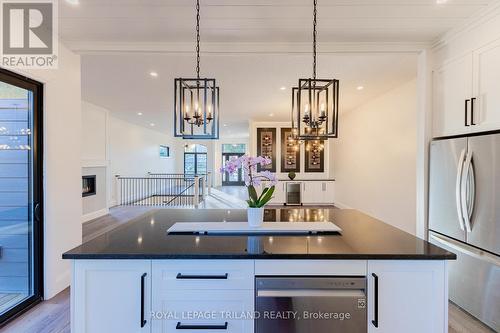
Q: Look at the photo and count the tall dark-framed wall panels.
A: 3